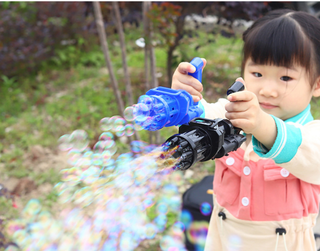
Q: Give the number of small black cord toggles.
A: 2